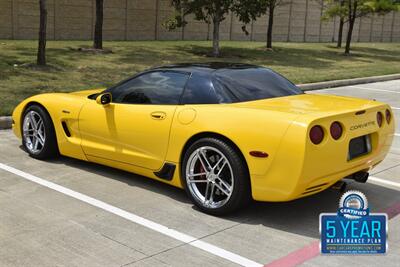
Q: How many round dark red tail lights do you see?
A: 4